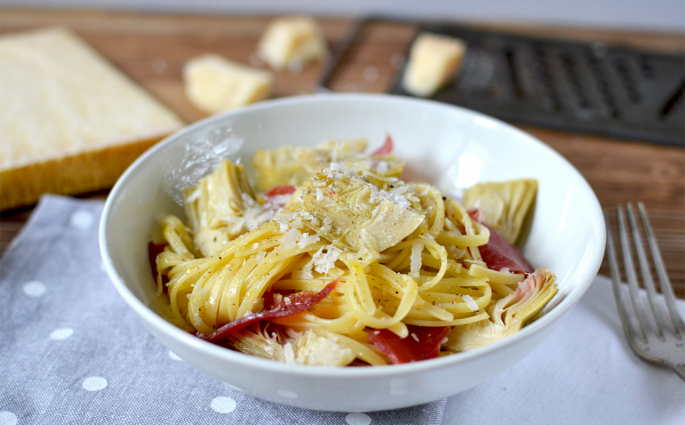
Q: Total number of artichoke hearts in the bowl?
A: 6